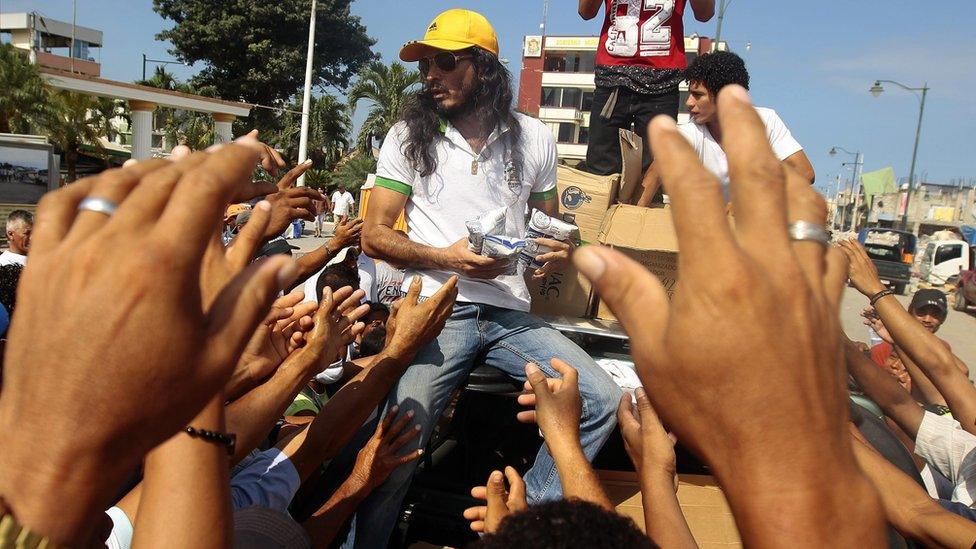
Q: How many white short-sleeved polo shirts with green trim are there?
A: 1